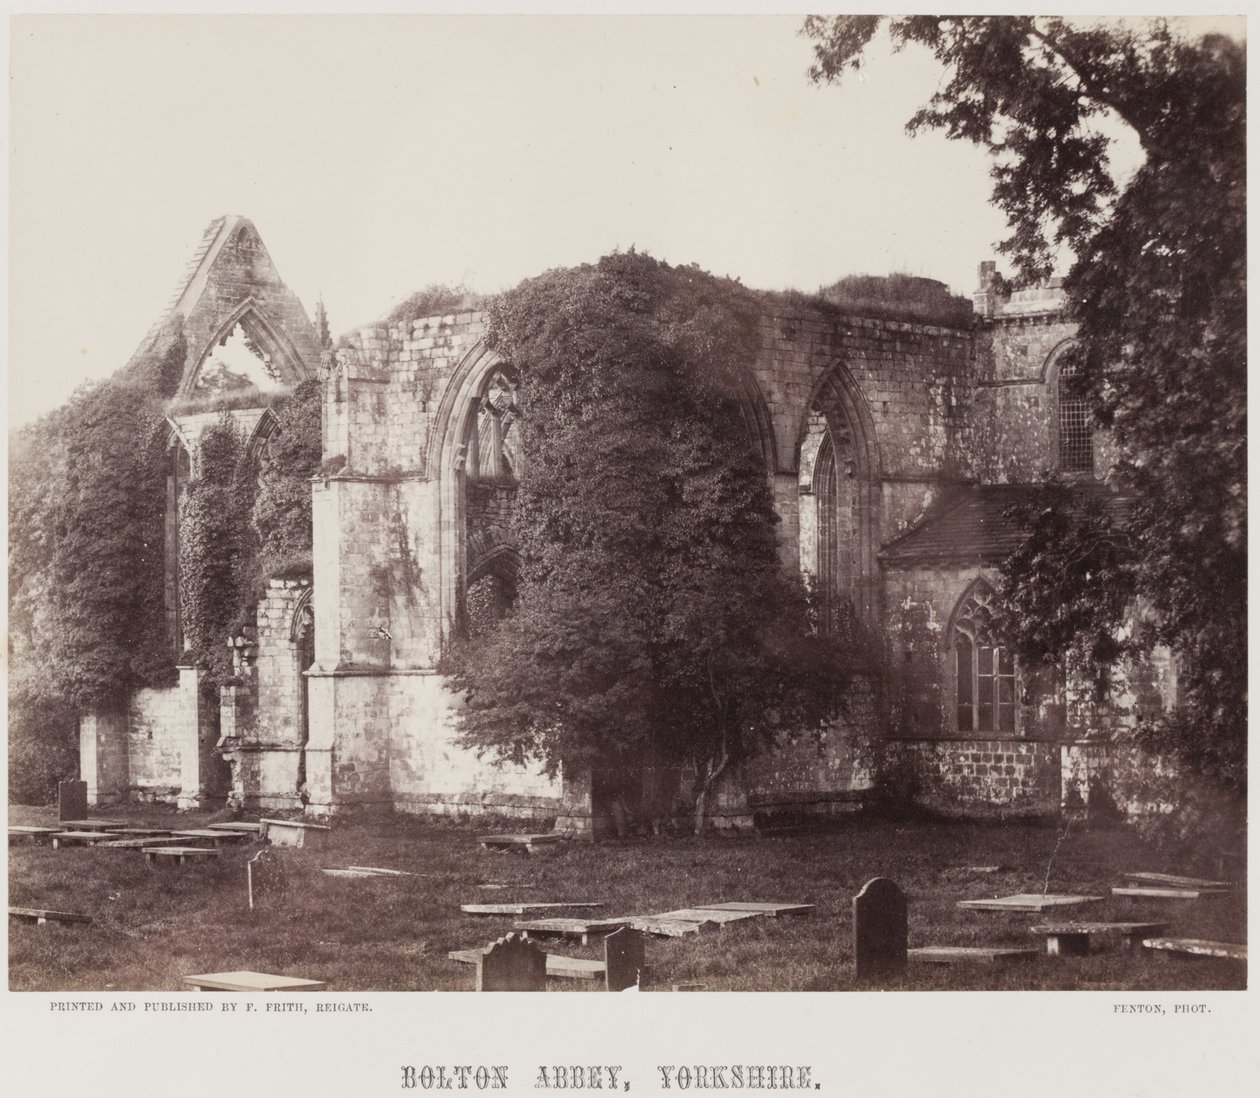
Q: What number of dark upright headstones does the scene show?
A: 5